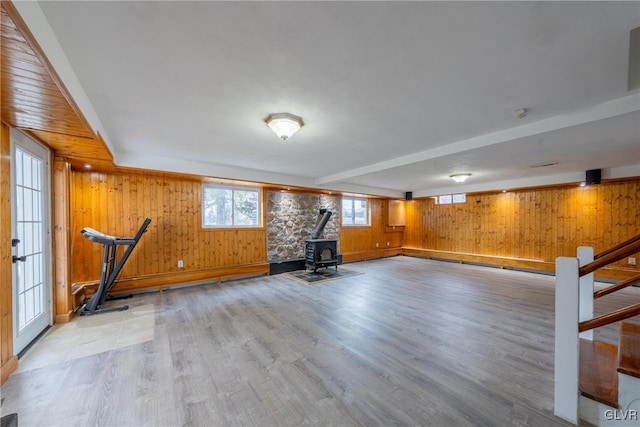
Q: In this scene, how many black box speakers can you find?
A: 2